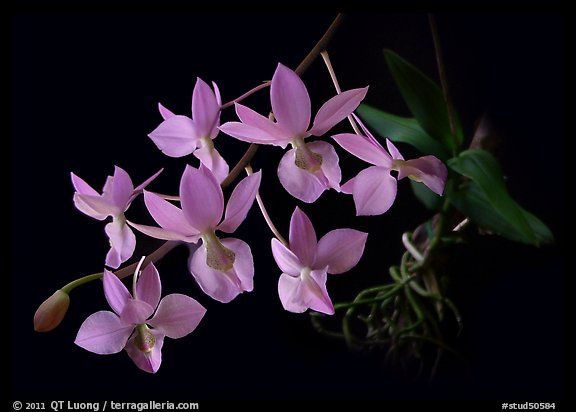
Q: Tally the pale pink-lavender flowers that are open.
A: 7